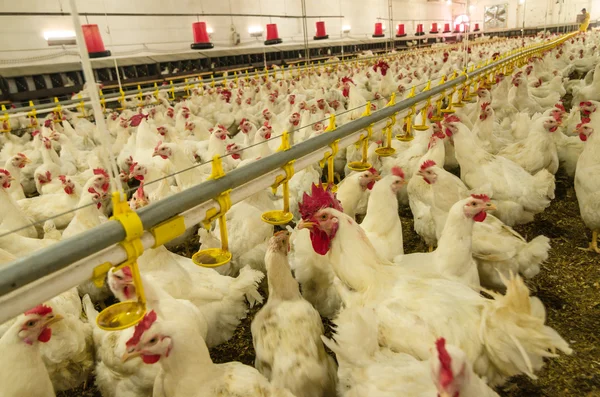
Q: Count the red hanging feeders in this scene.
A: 11